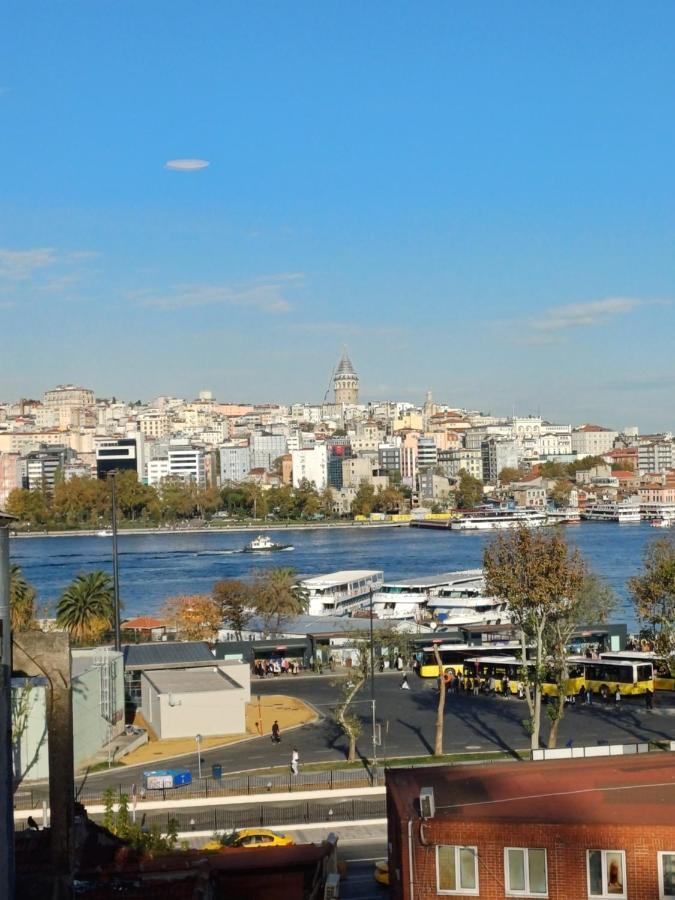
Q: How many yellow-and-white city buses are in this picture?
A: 4